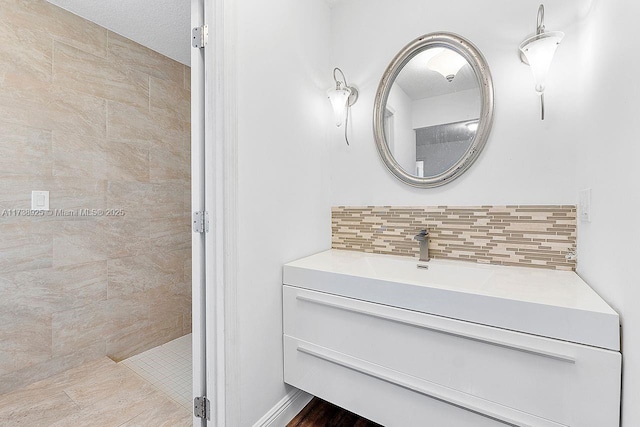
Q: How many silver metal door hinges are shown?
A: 3